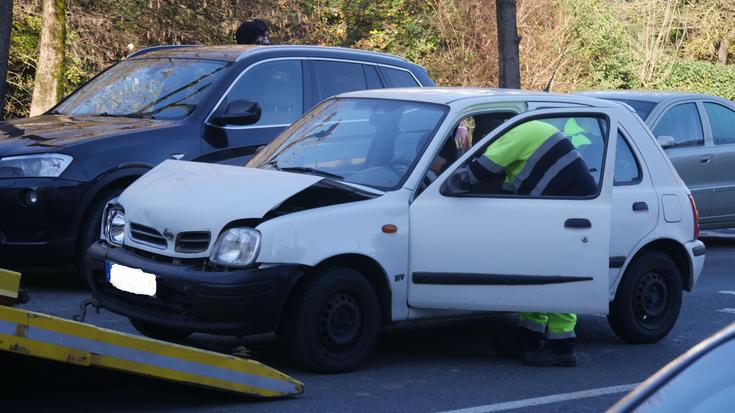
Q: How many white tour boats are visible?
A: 0